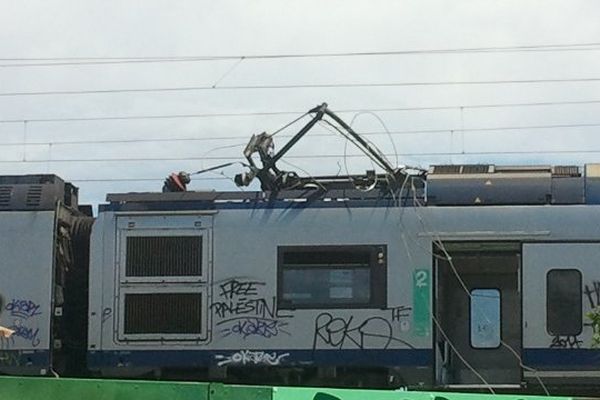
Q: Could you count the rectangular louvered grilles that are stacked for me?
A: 2